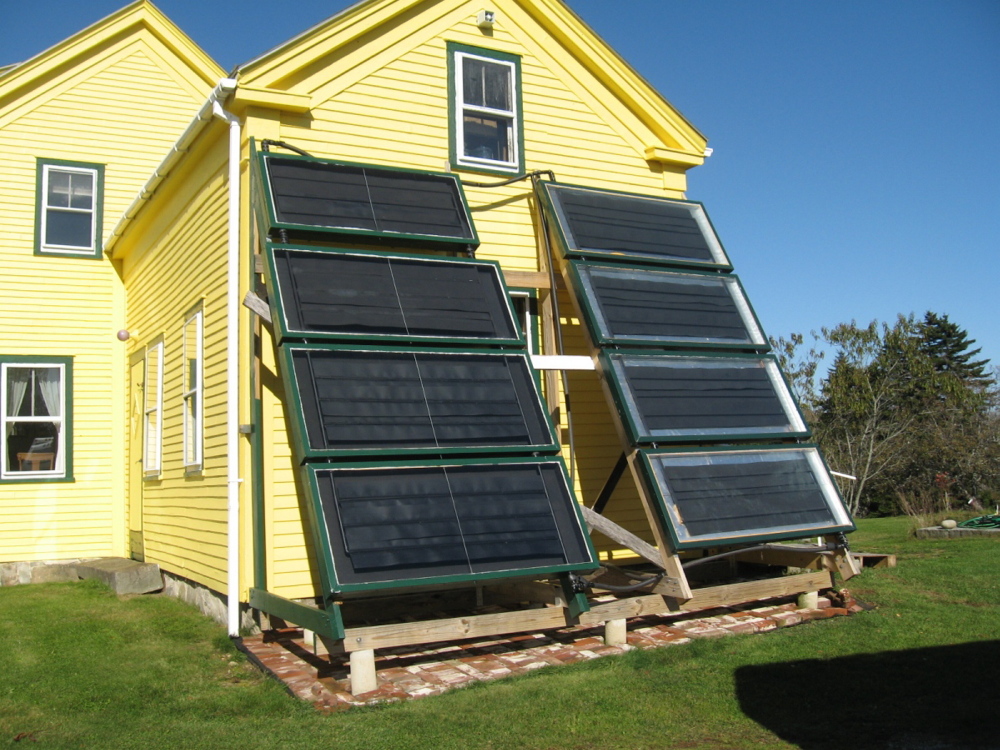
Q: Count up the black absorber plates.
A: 8